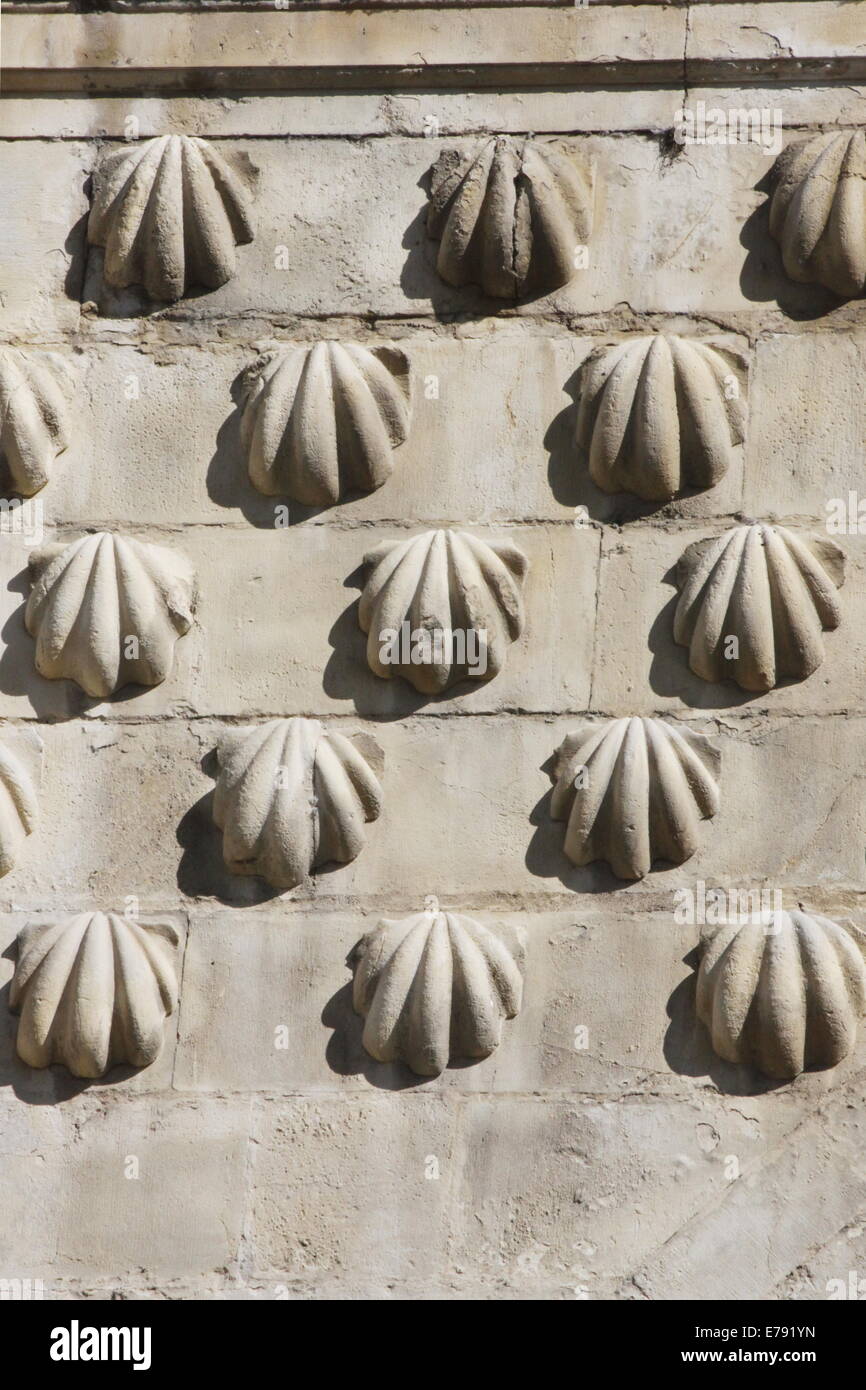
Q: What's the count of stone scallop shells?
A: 15